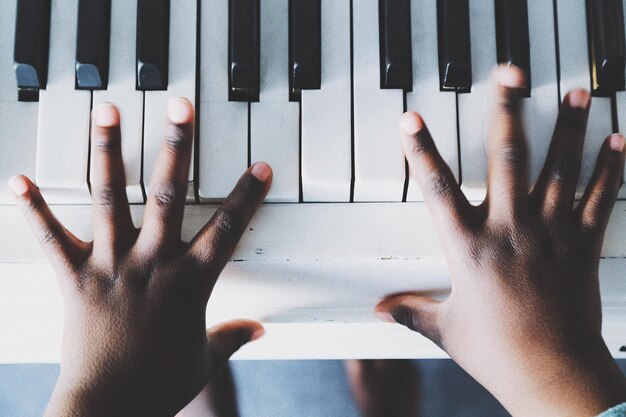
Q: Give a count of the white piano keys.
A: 13